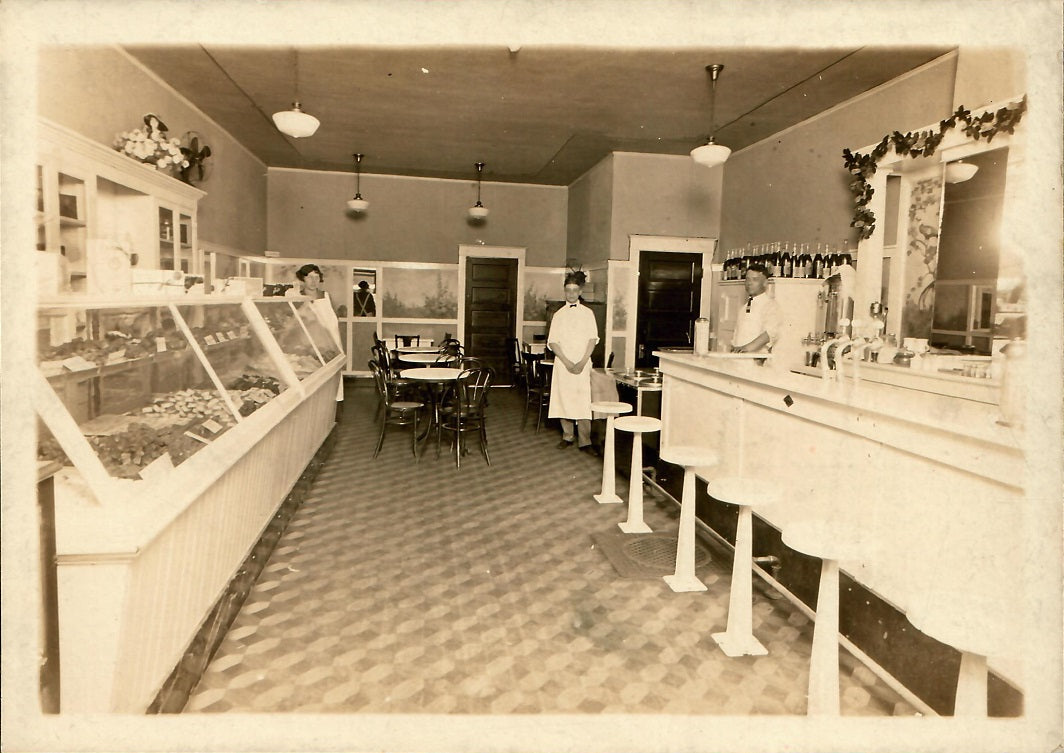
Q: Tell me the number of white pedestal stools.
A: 6